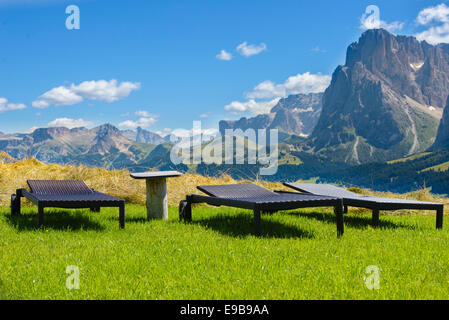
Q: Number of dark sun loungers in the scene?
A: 3